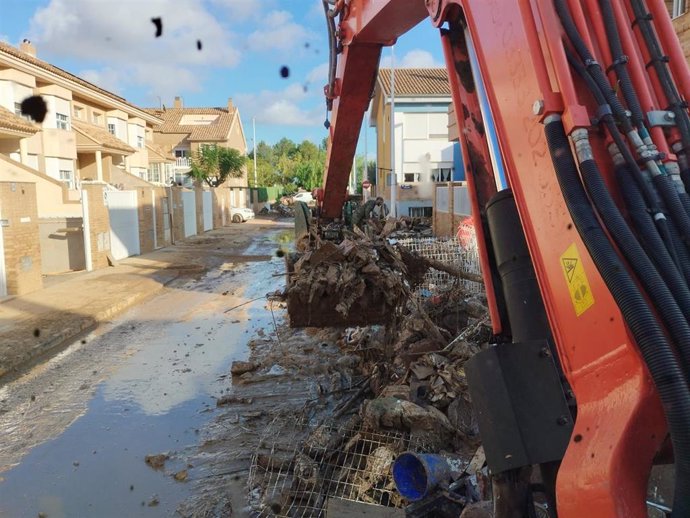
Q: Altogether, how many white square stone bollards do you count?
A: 0